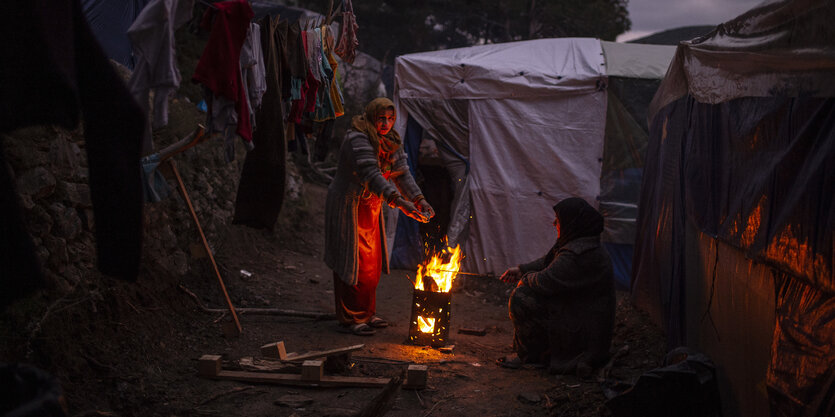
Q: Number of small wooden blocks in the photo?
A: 4